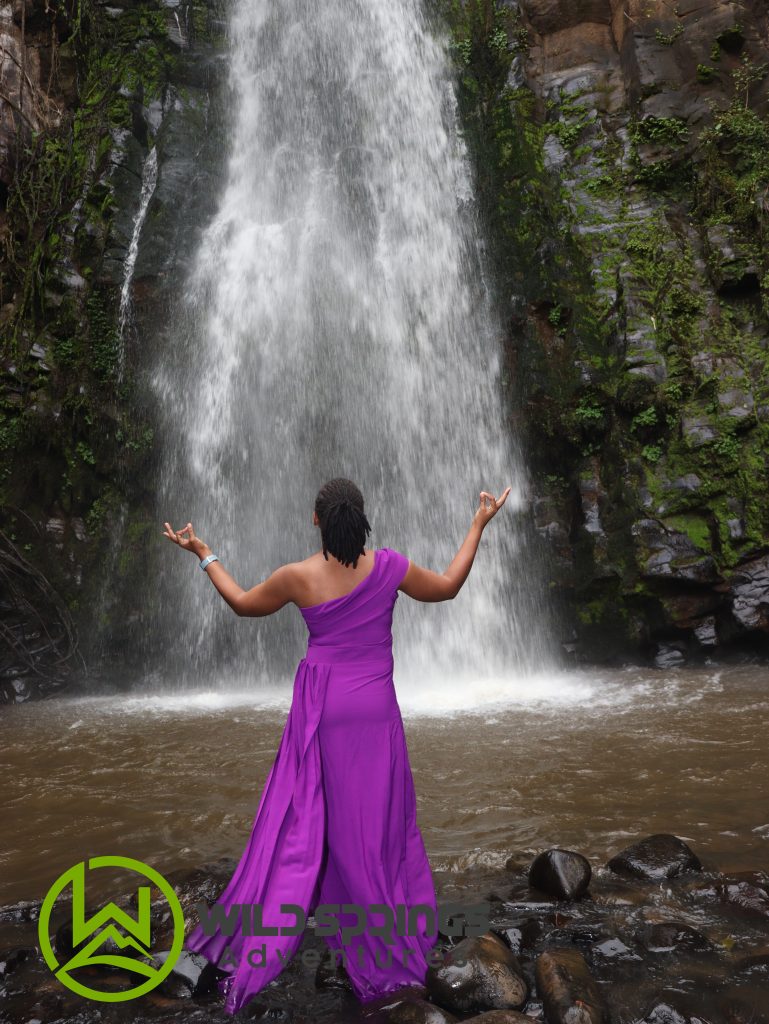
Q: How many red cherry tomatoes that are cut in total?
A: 0